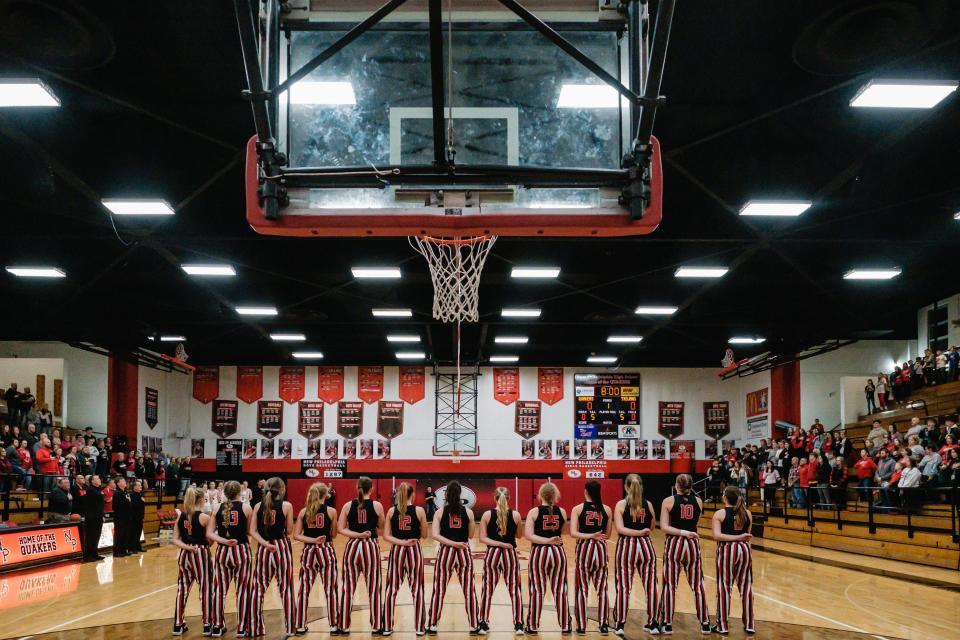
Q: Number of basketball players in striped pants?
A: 13